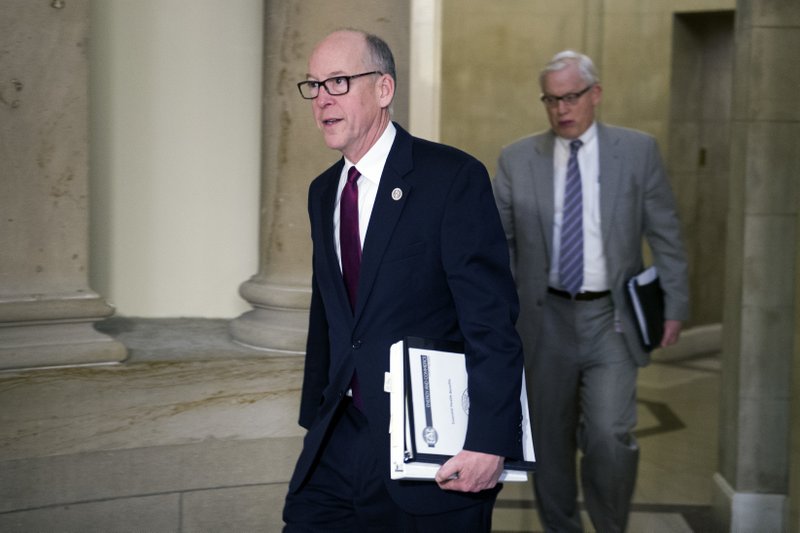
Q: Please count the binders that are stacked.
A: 2